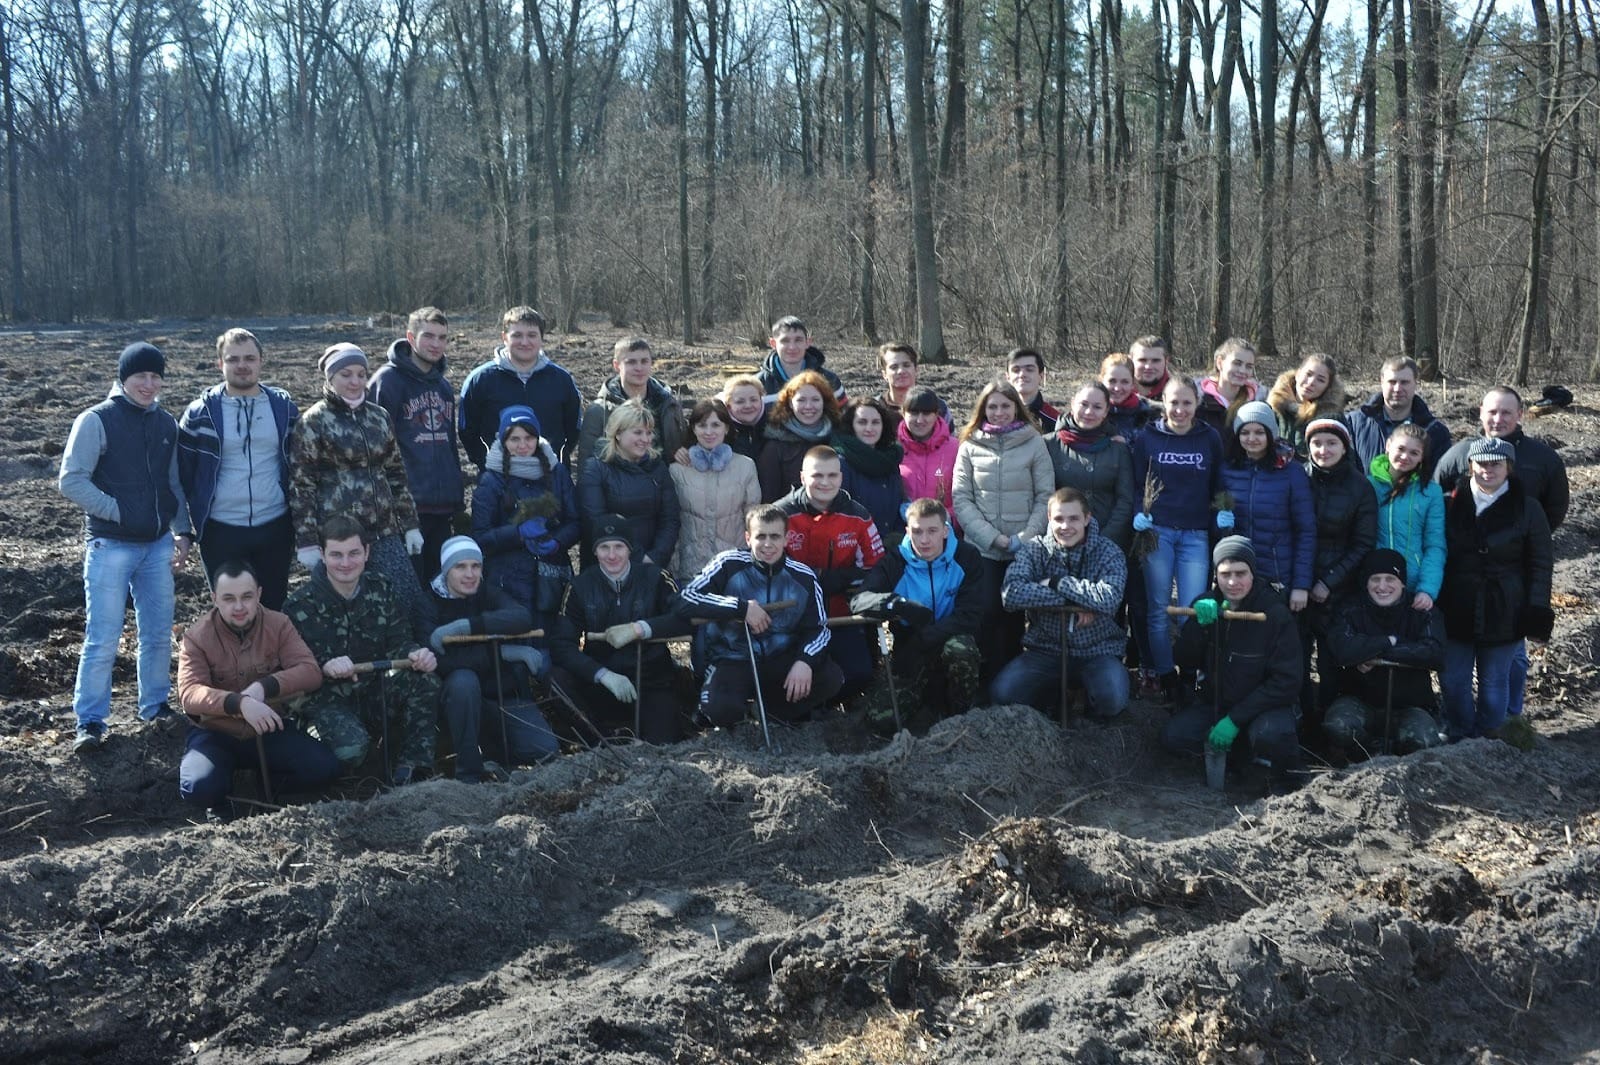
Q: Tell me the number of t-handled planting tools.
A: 9